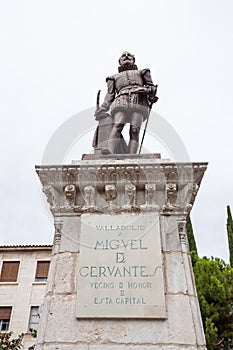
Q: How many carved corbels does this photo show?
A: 8